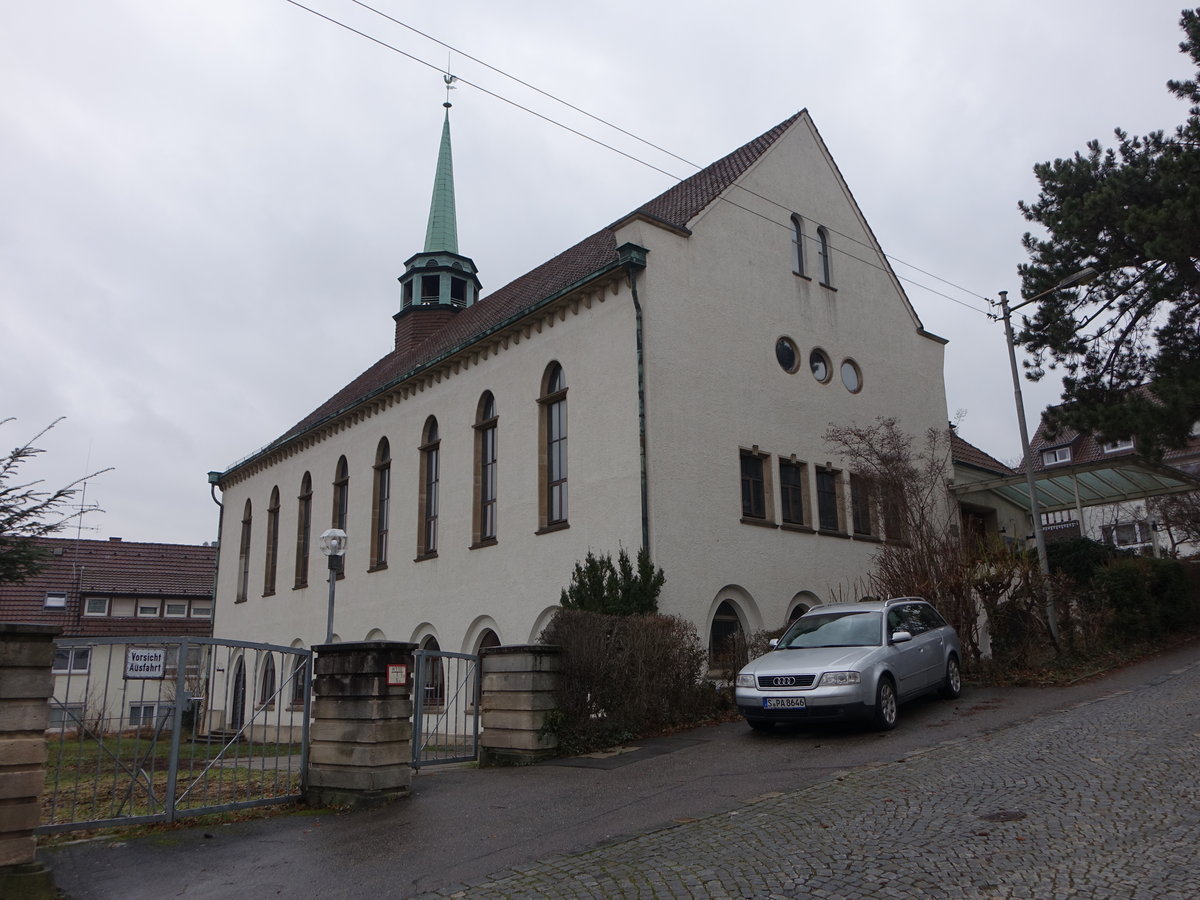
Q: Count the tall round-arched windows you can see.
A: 8